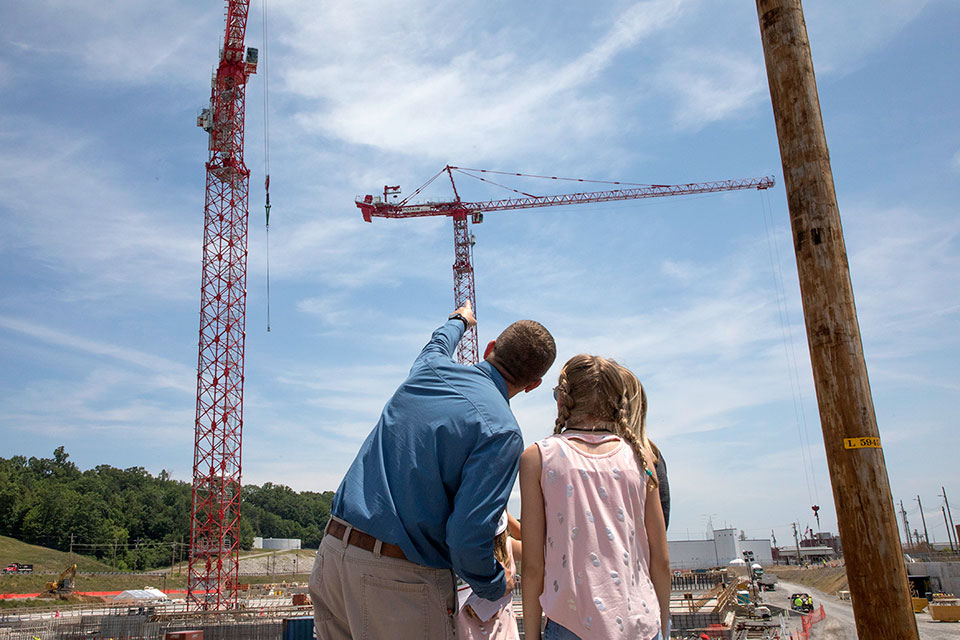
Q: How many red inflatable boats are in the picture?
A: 0